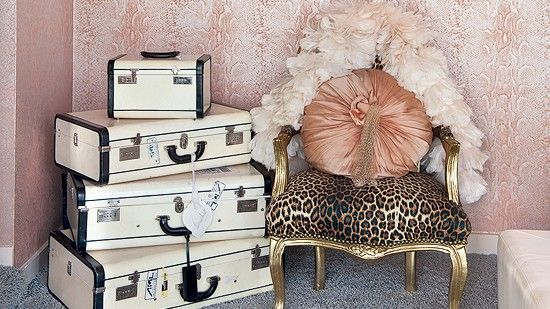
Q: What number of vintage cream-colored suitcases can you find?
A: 4